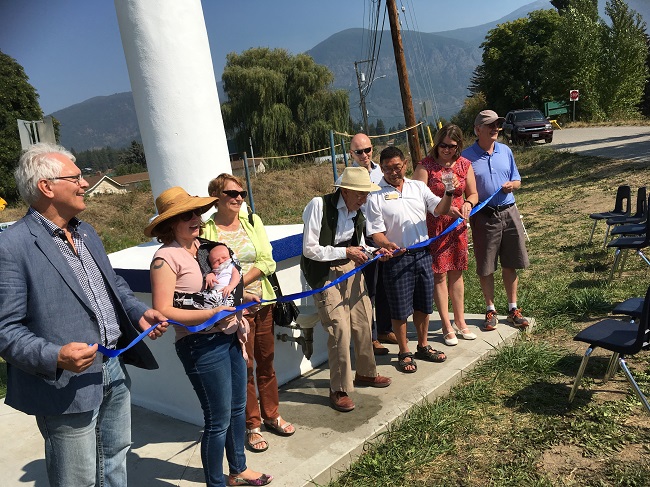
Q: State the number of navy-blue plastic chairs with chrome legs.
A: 6